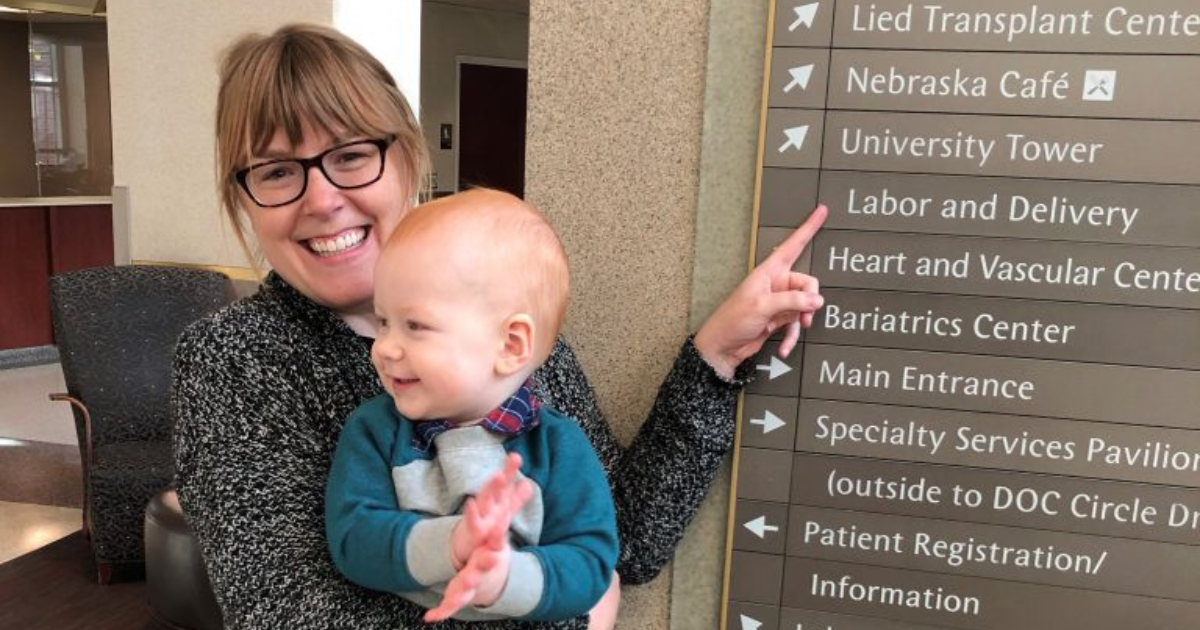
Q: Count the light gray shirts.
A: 1